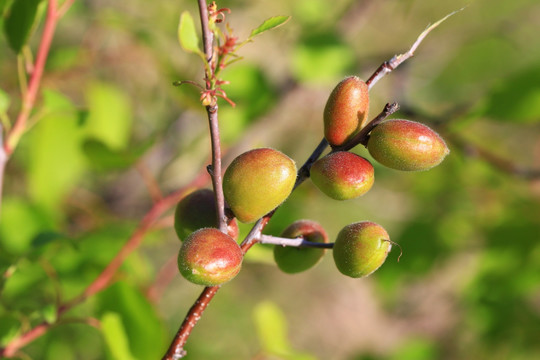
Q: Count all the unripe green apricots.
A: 8